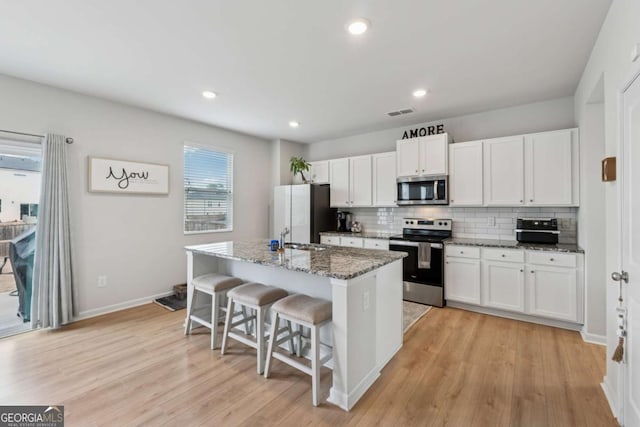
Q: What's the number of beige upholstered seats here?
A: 3